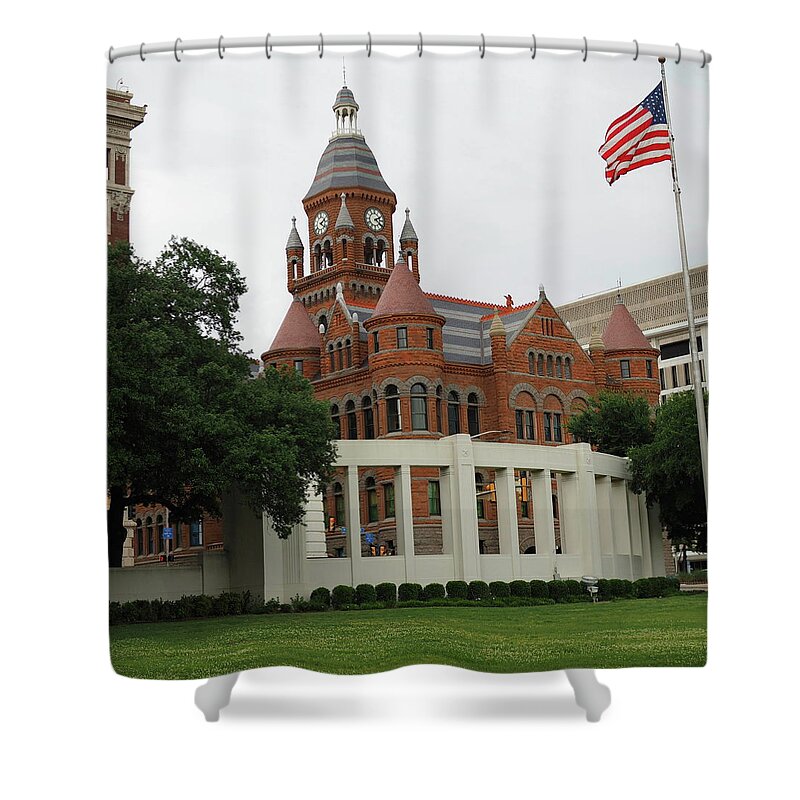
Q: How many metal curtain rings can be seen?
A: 14